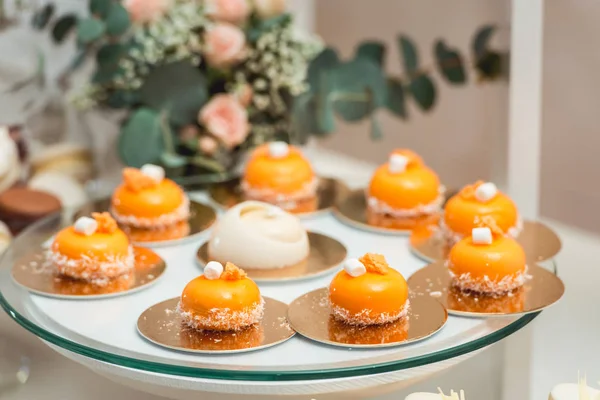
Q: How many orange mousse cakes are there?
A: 8